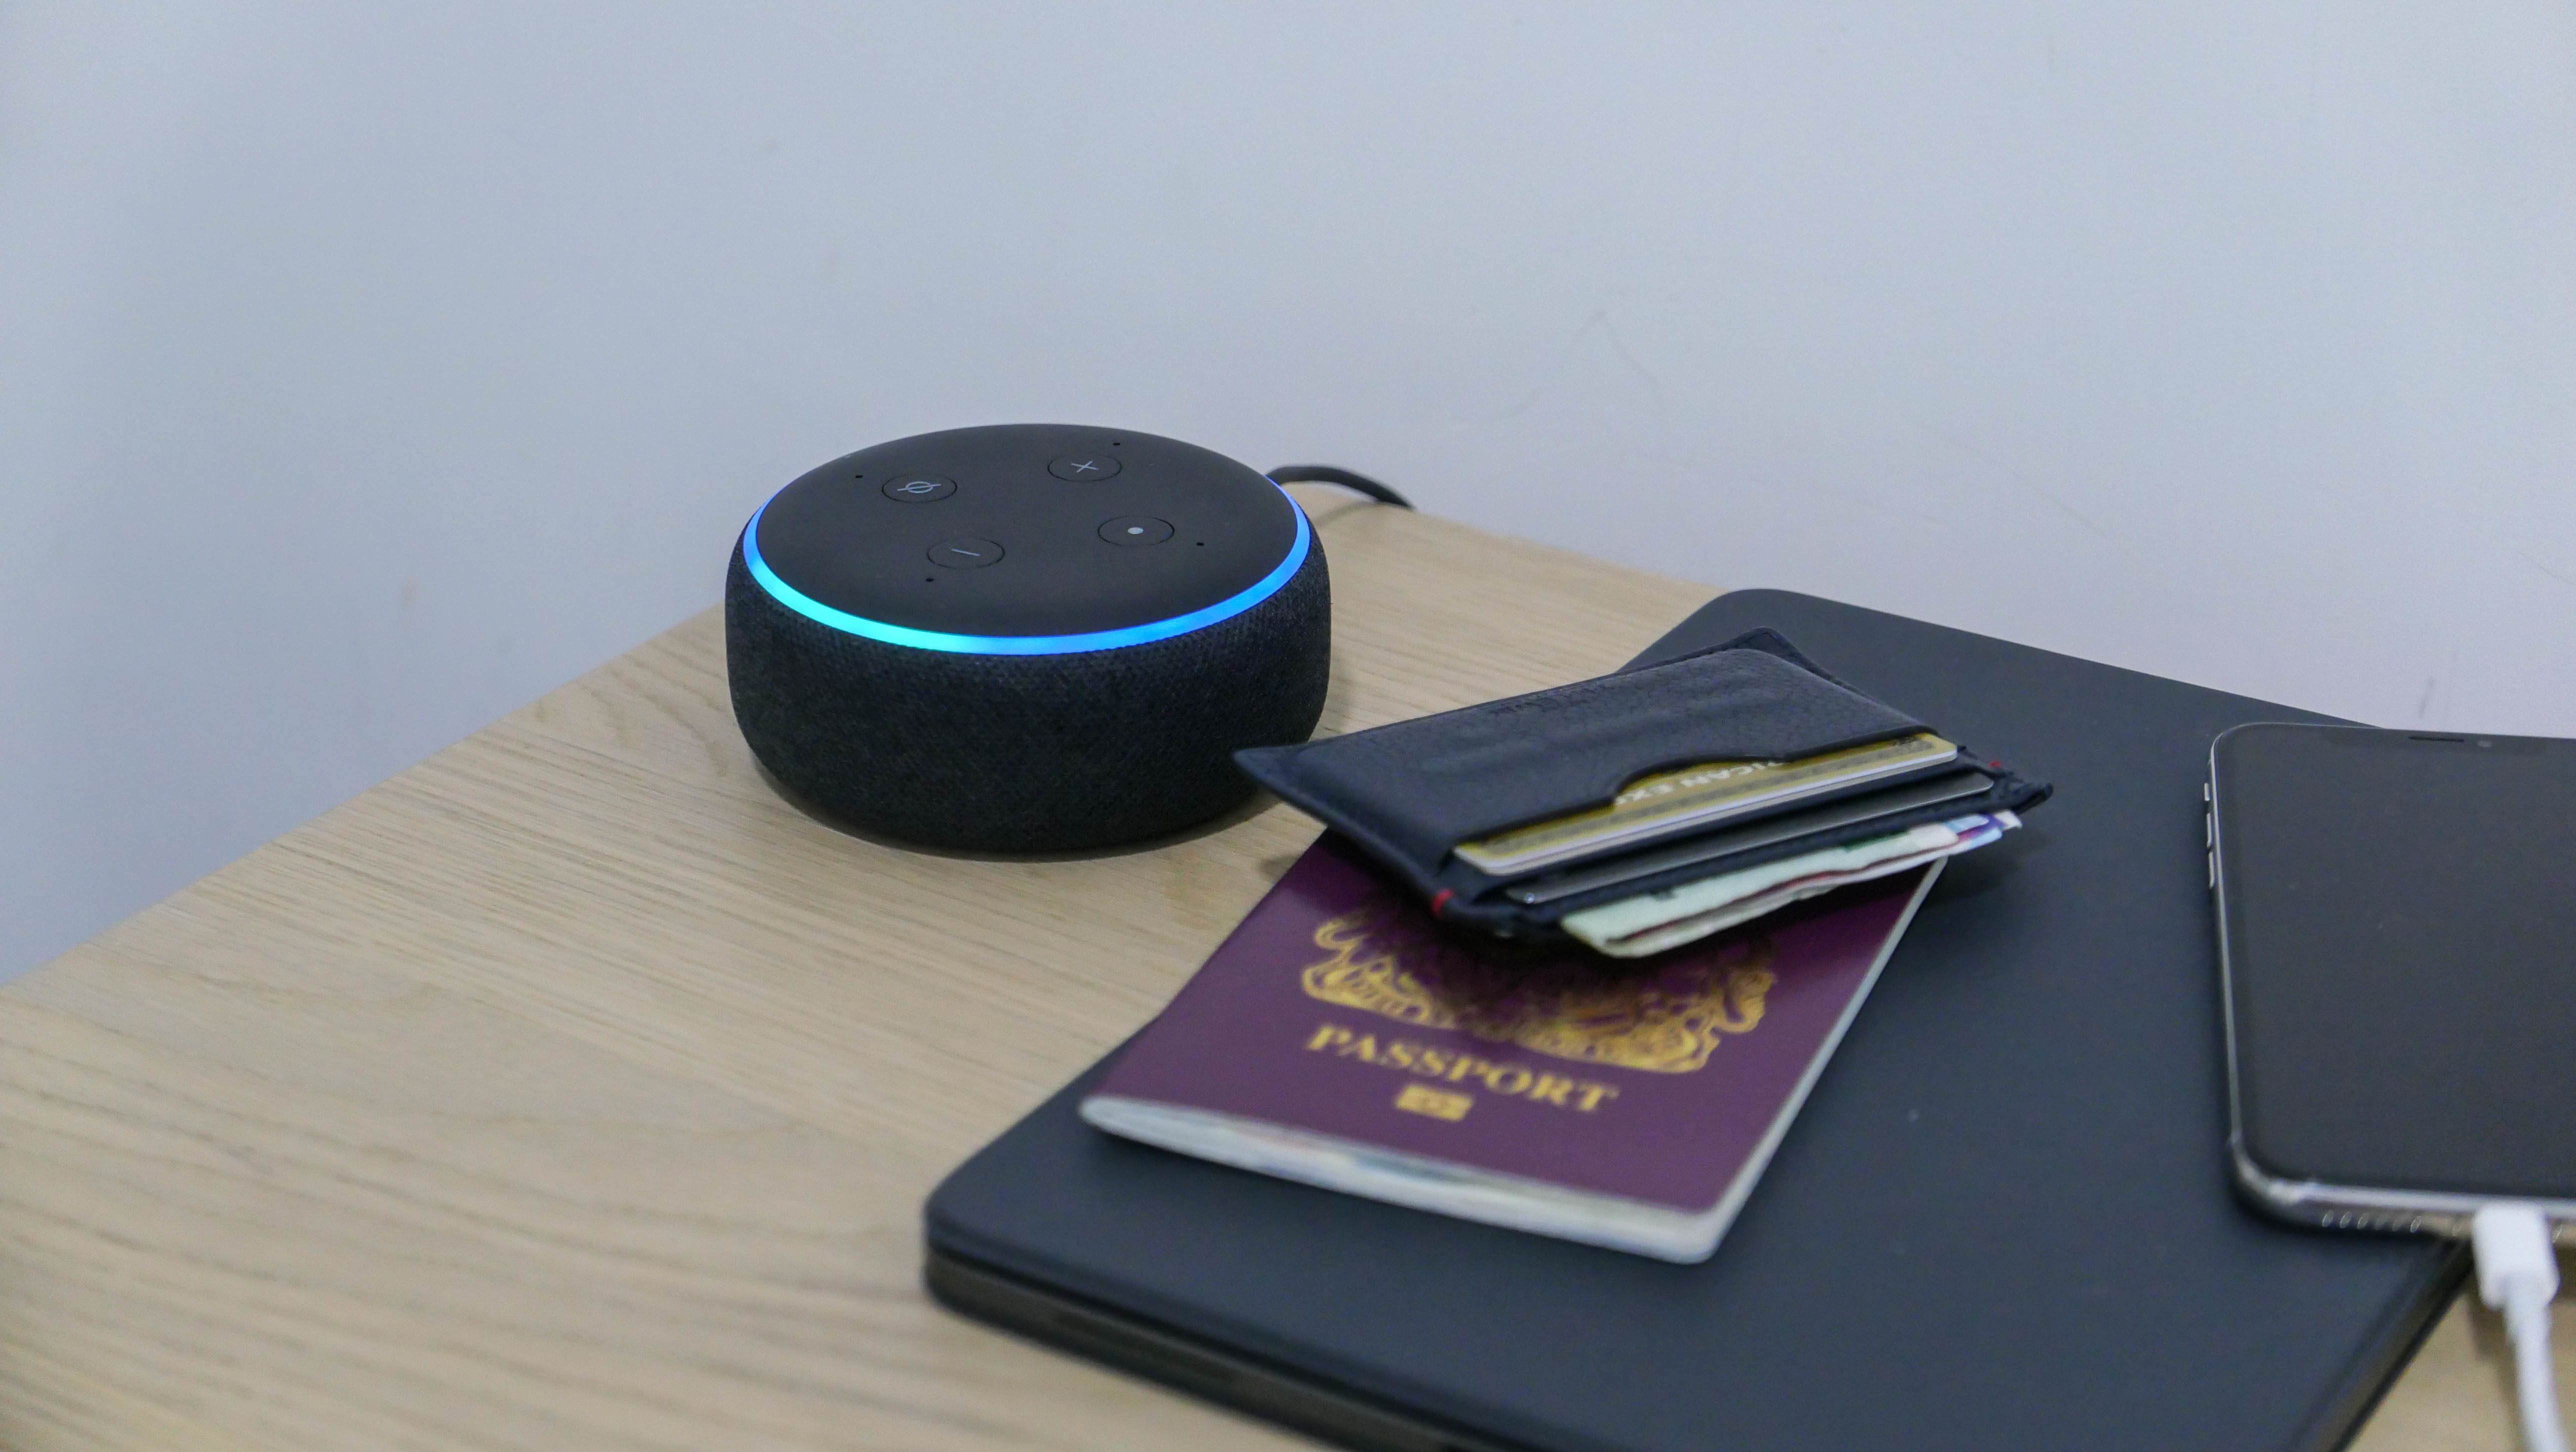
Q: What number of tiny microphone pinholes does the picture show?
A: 4